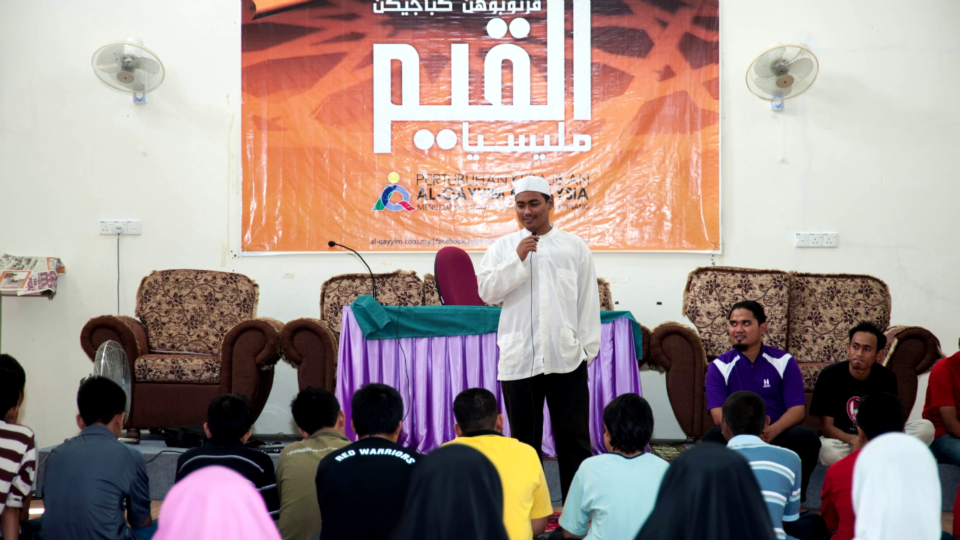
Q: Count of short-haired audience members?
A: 9